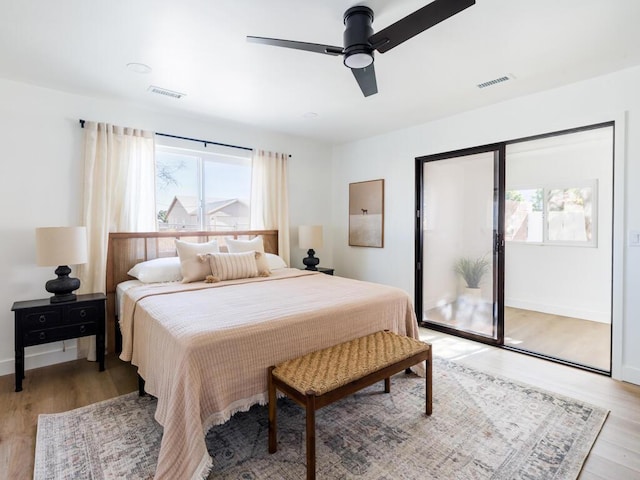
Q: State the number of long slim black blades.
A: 3